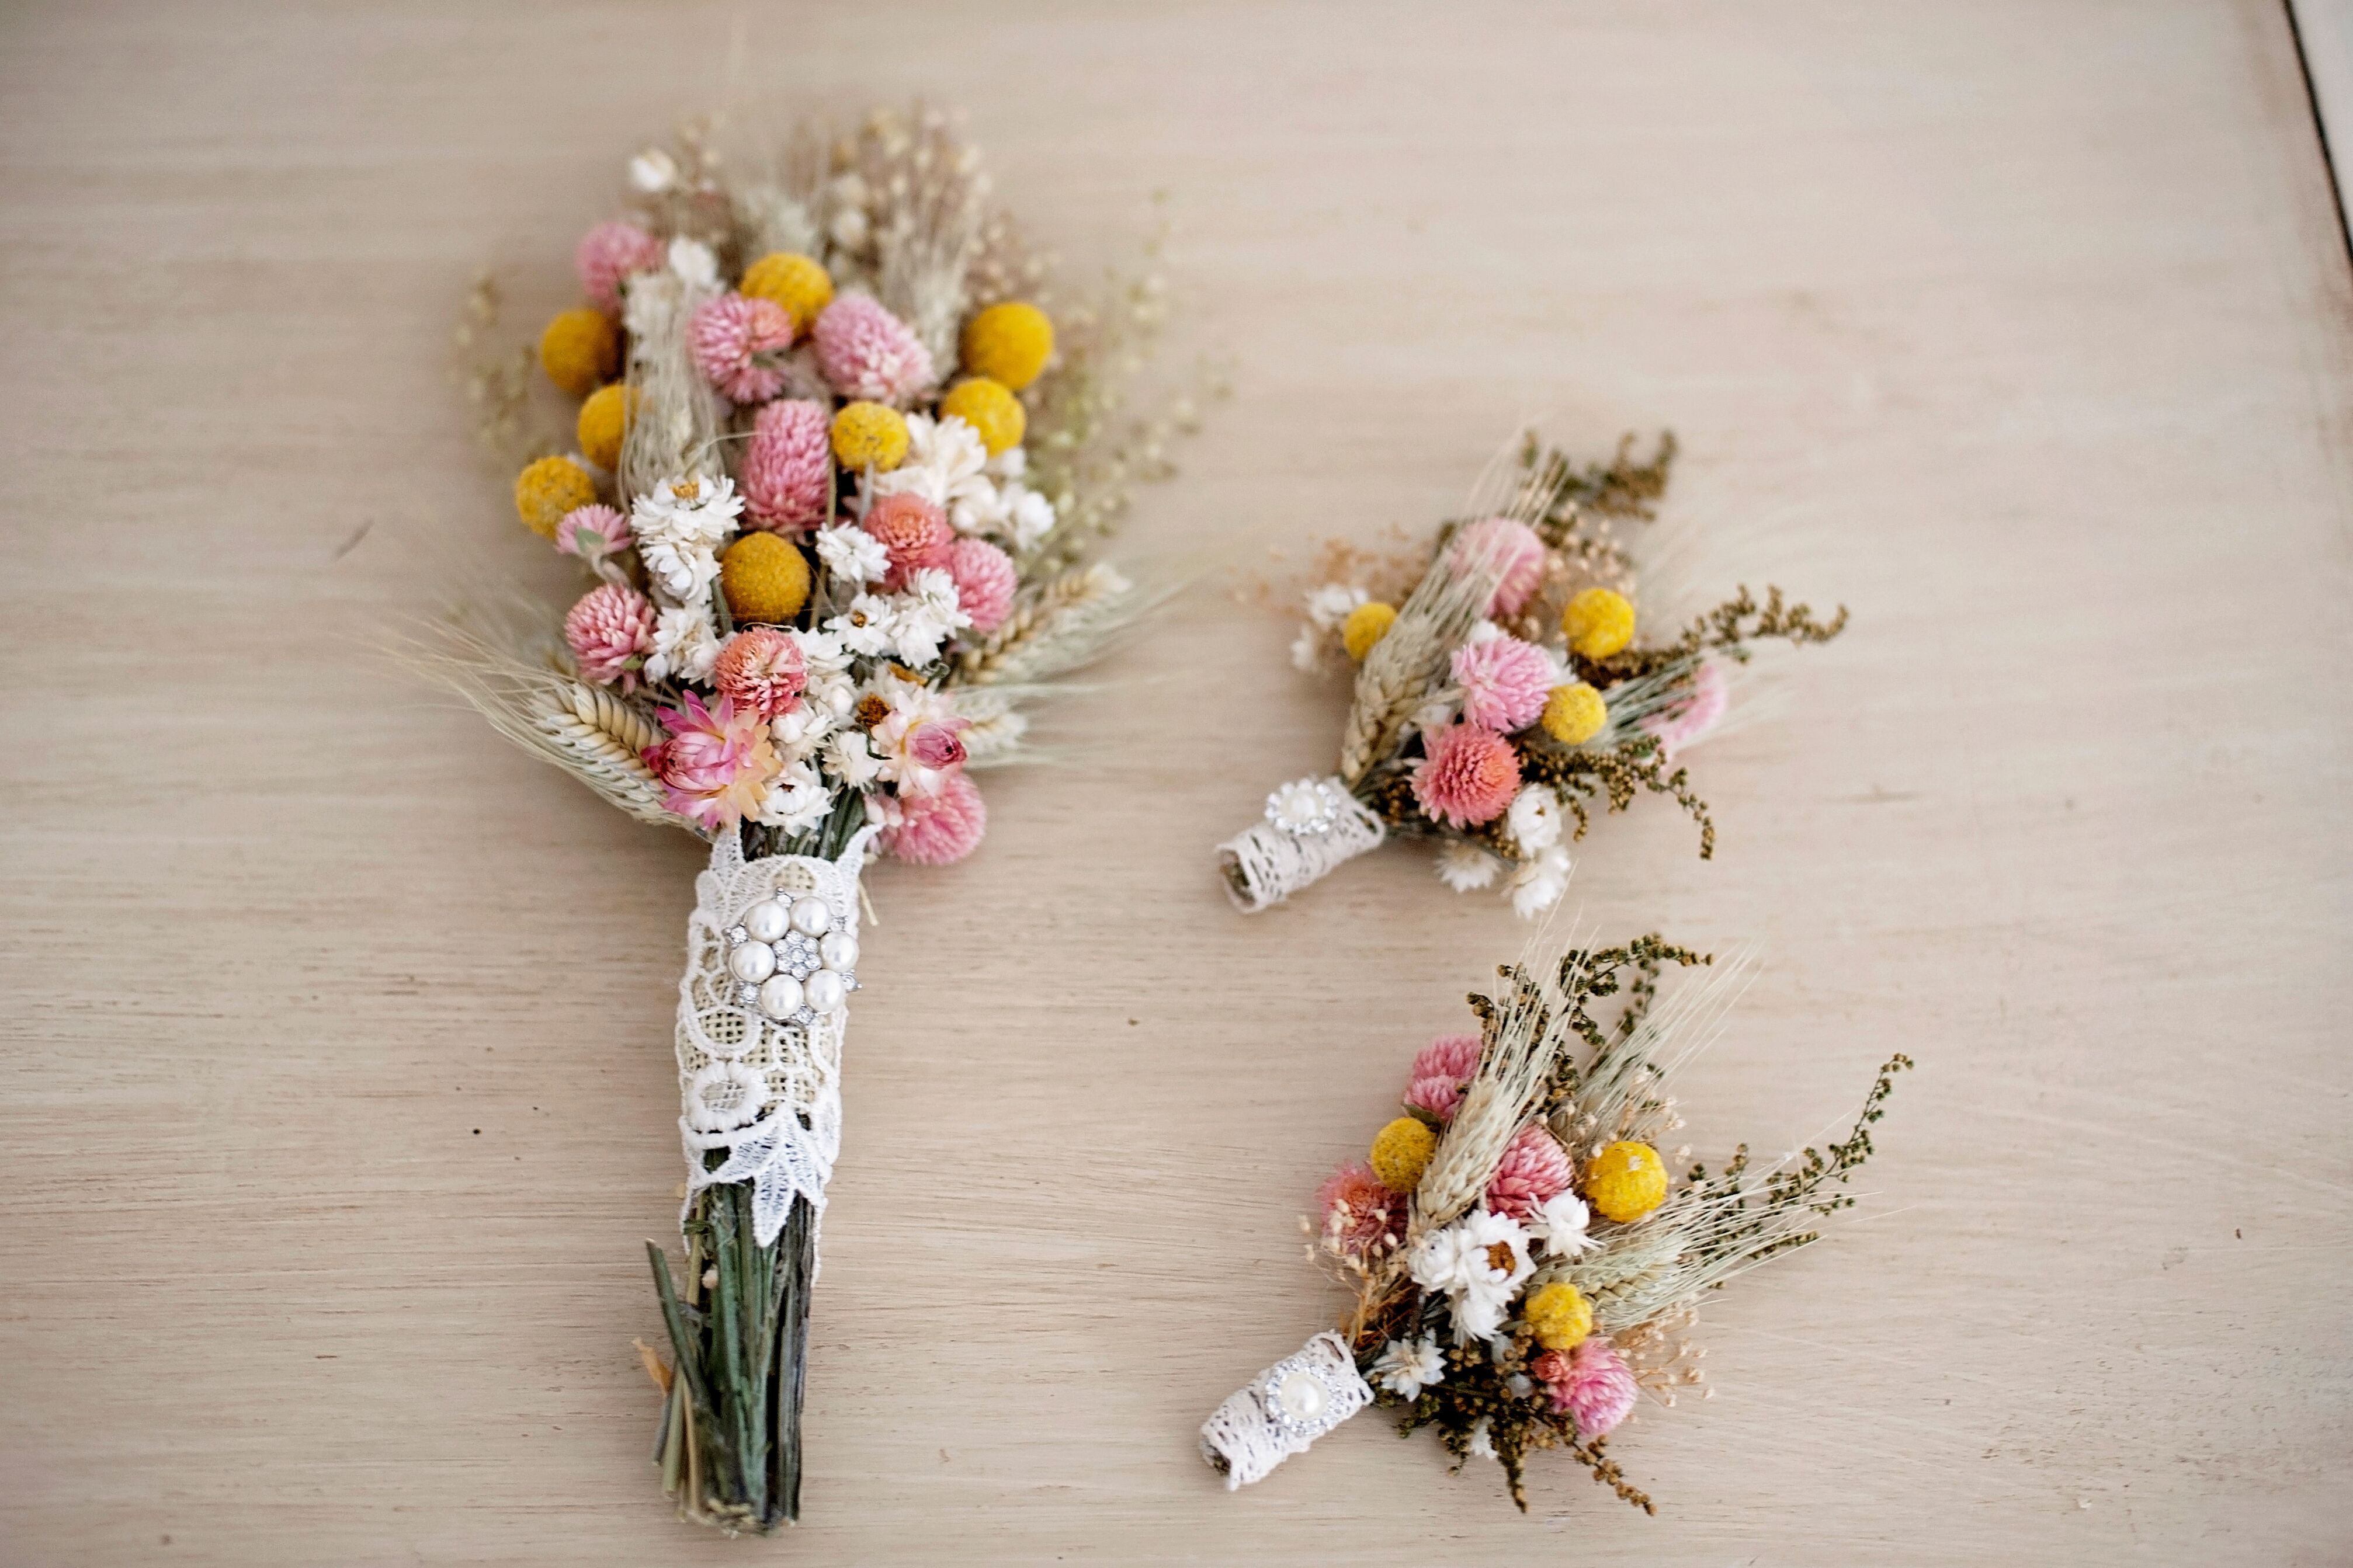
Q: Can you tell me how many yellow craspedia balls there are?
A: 14